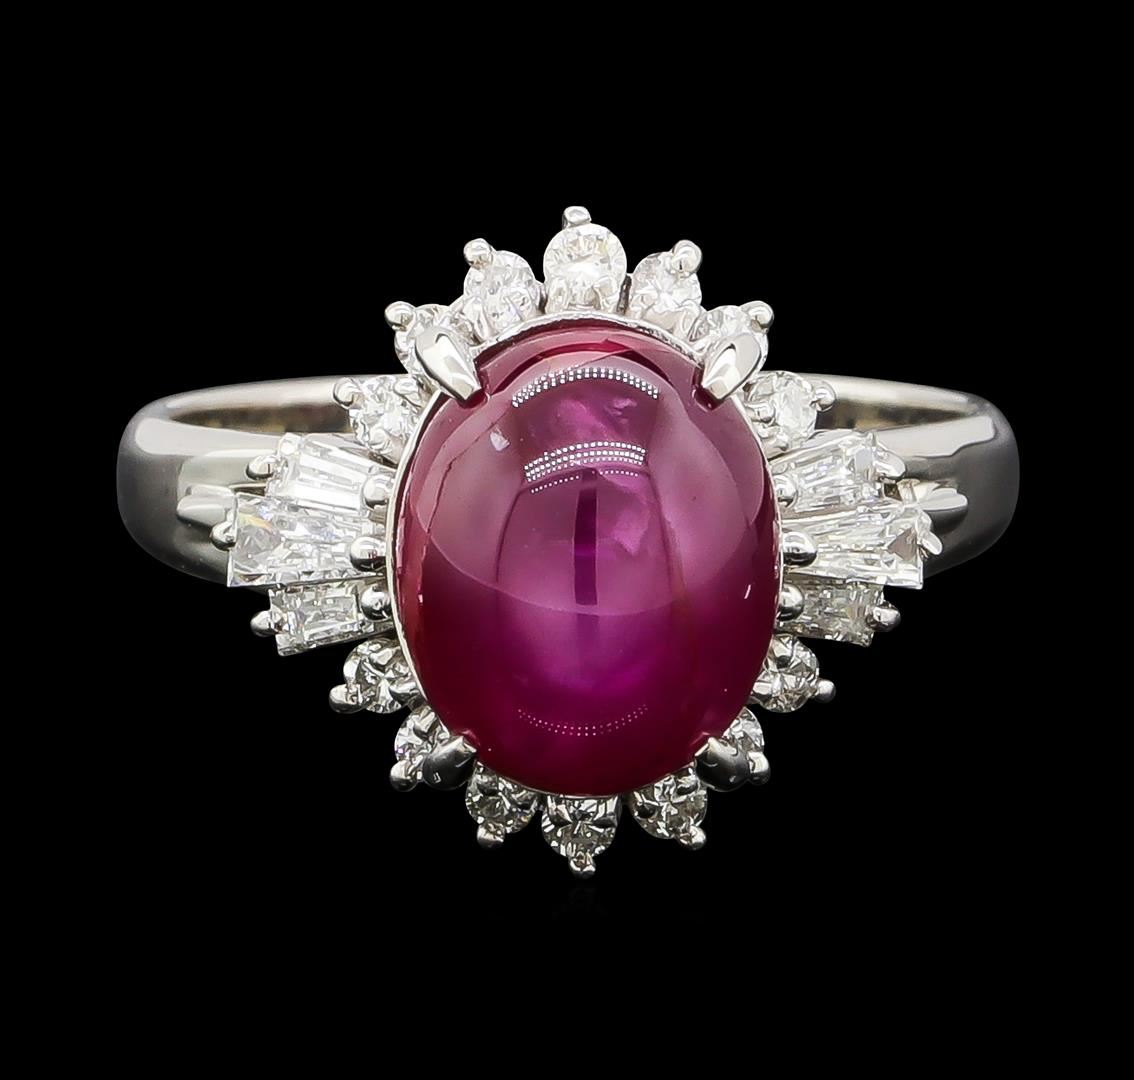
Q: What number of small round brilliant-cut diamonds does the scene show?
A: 14